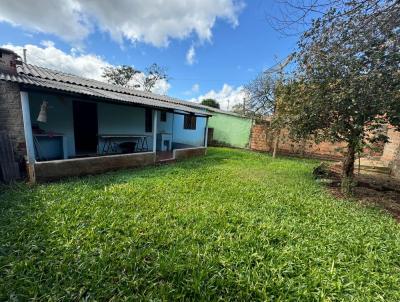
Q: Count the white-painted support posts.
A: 3